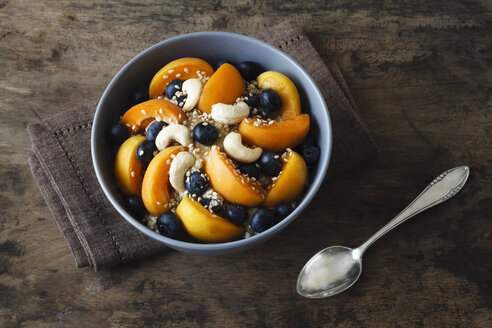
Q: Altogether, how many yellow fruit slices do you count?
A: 10